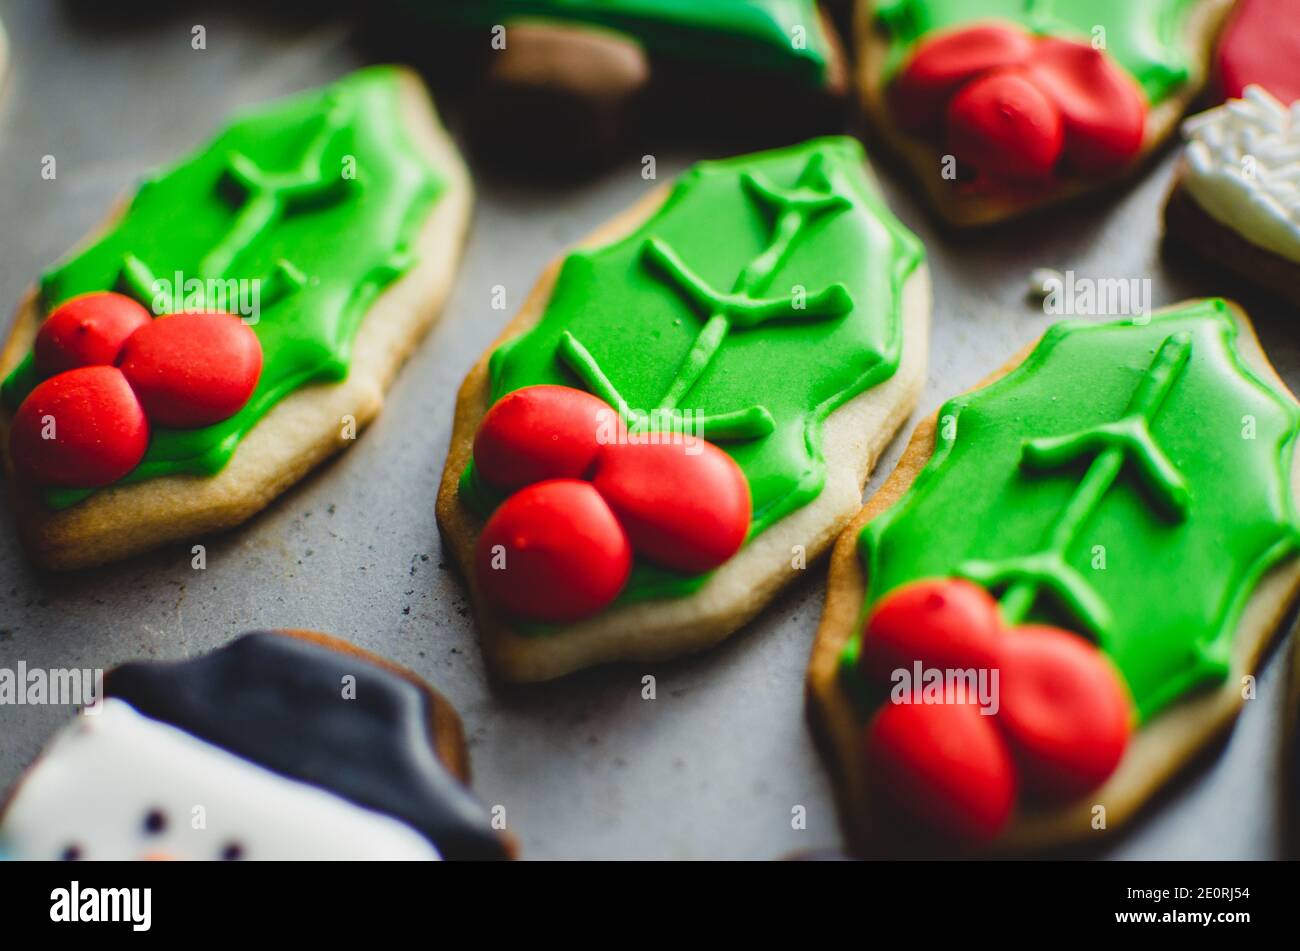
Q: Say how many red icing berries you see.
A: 12